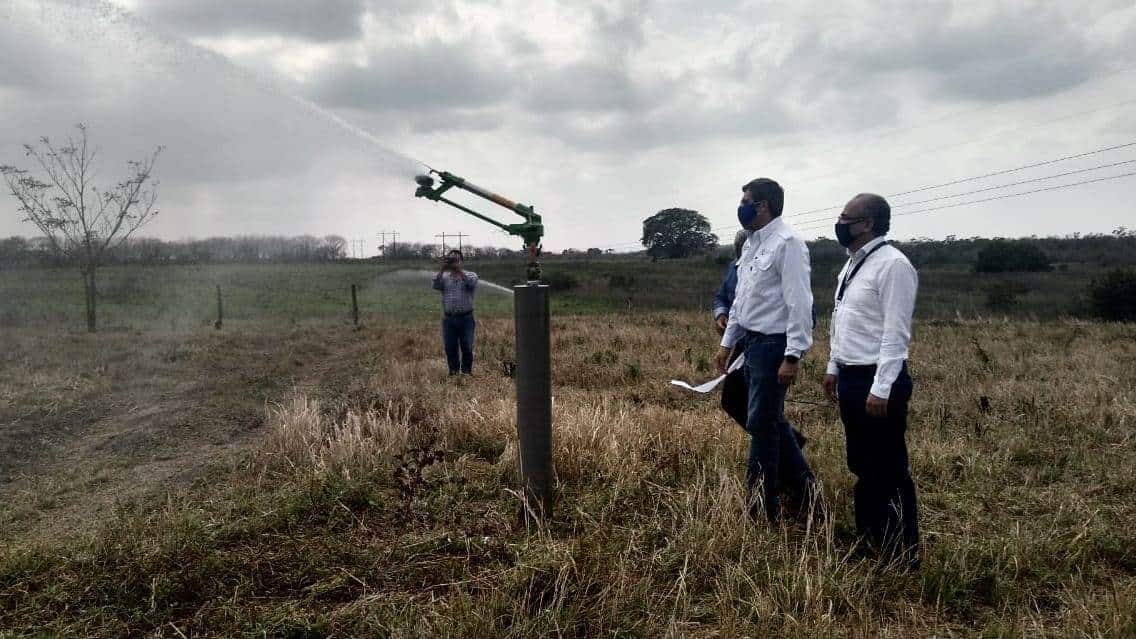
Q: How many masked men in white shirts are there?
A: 2